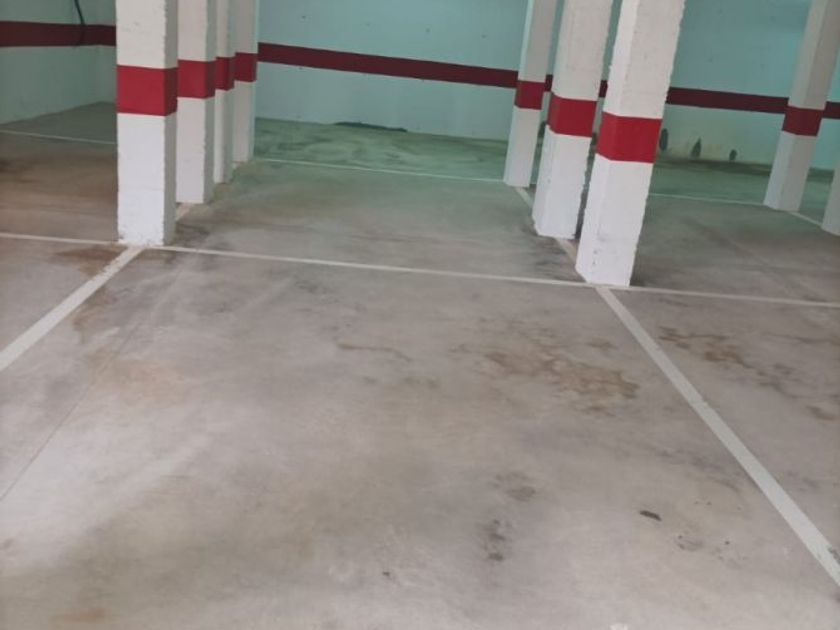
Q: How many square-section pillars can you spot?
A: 9